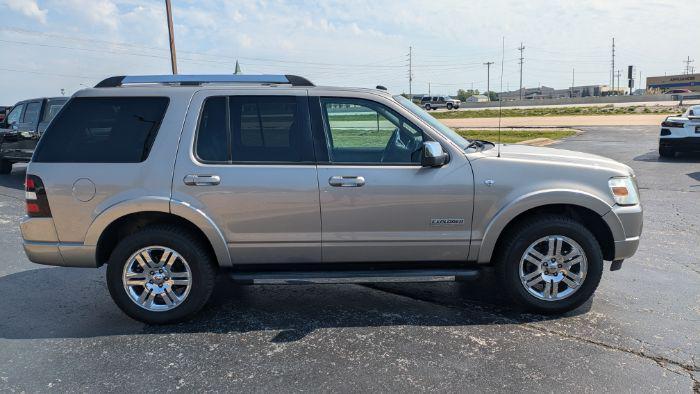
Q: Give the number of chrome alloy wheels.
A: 2